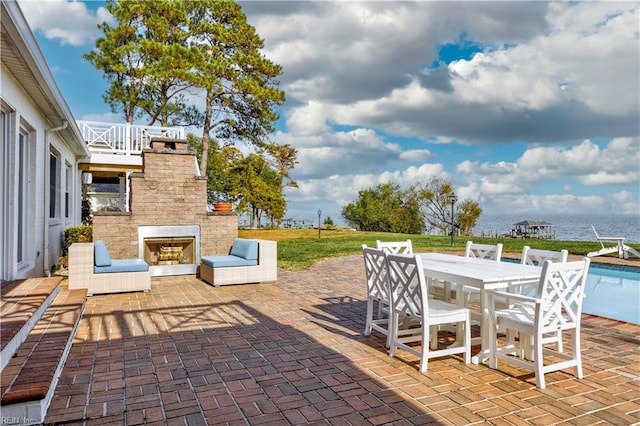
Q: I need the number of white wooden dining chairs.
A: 6